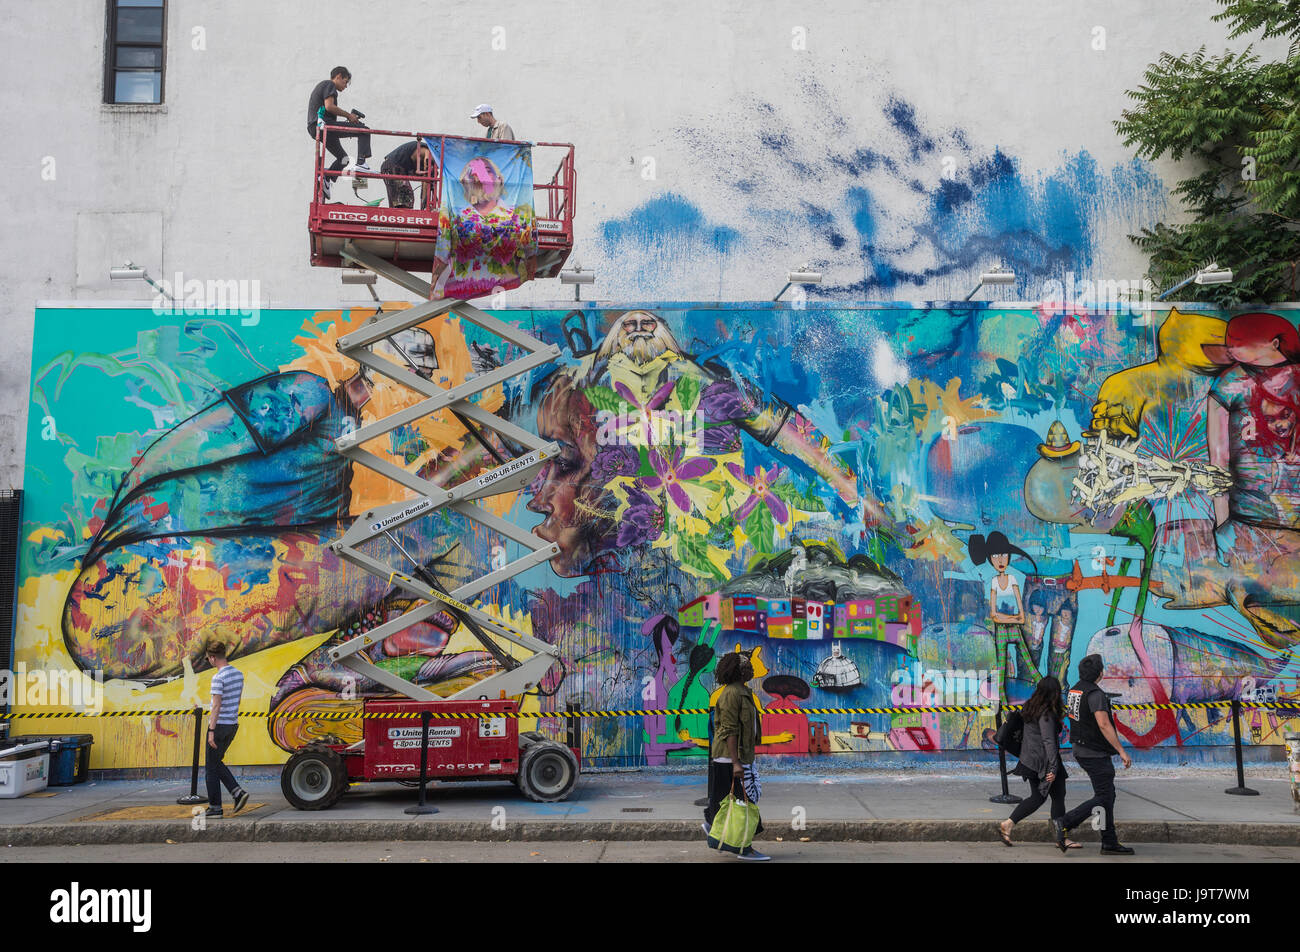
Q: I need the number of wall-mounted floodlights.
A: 6